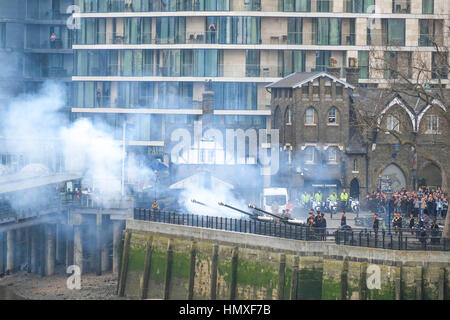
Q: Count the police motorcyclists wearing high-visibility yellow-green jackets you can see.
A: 4